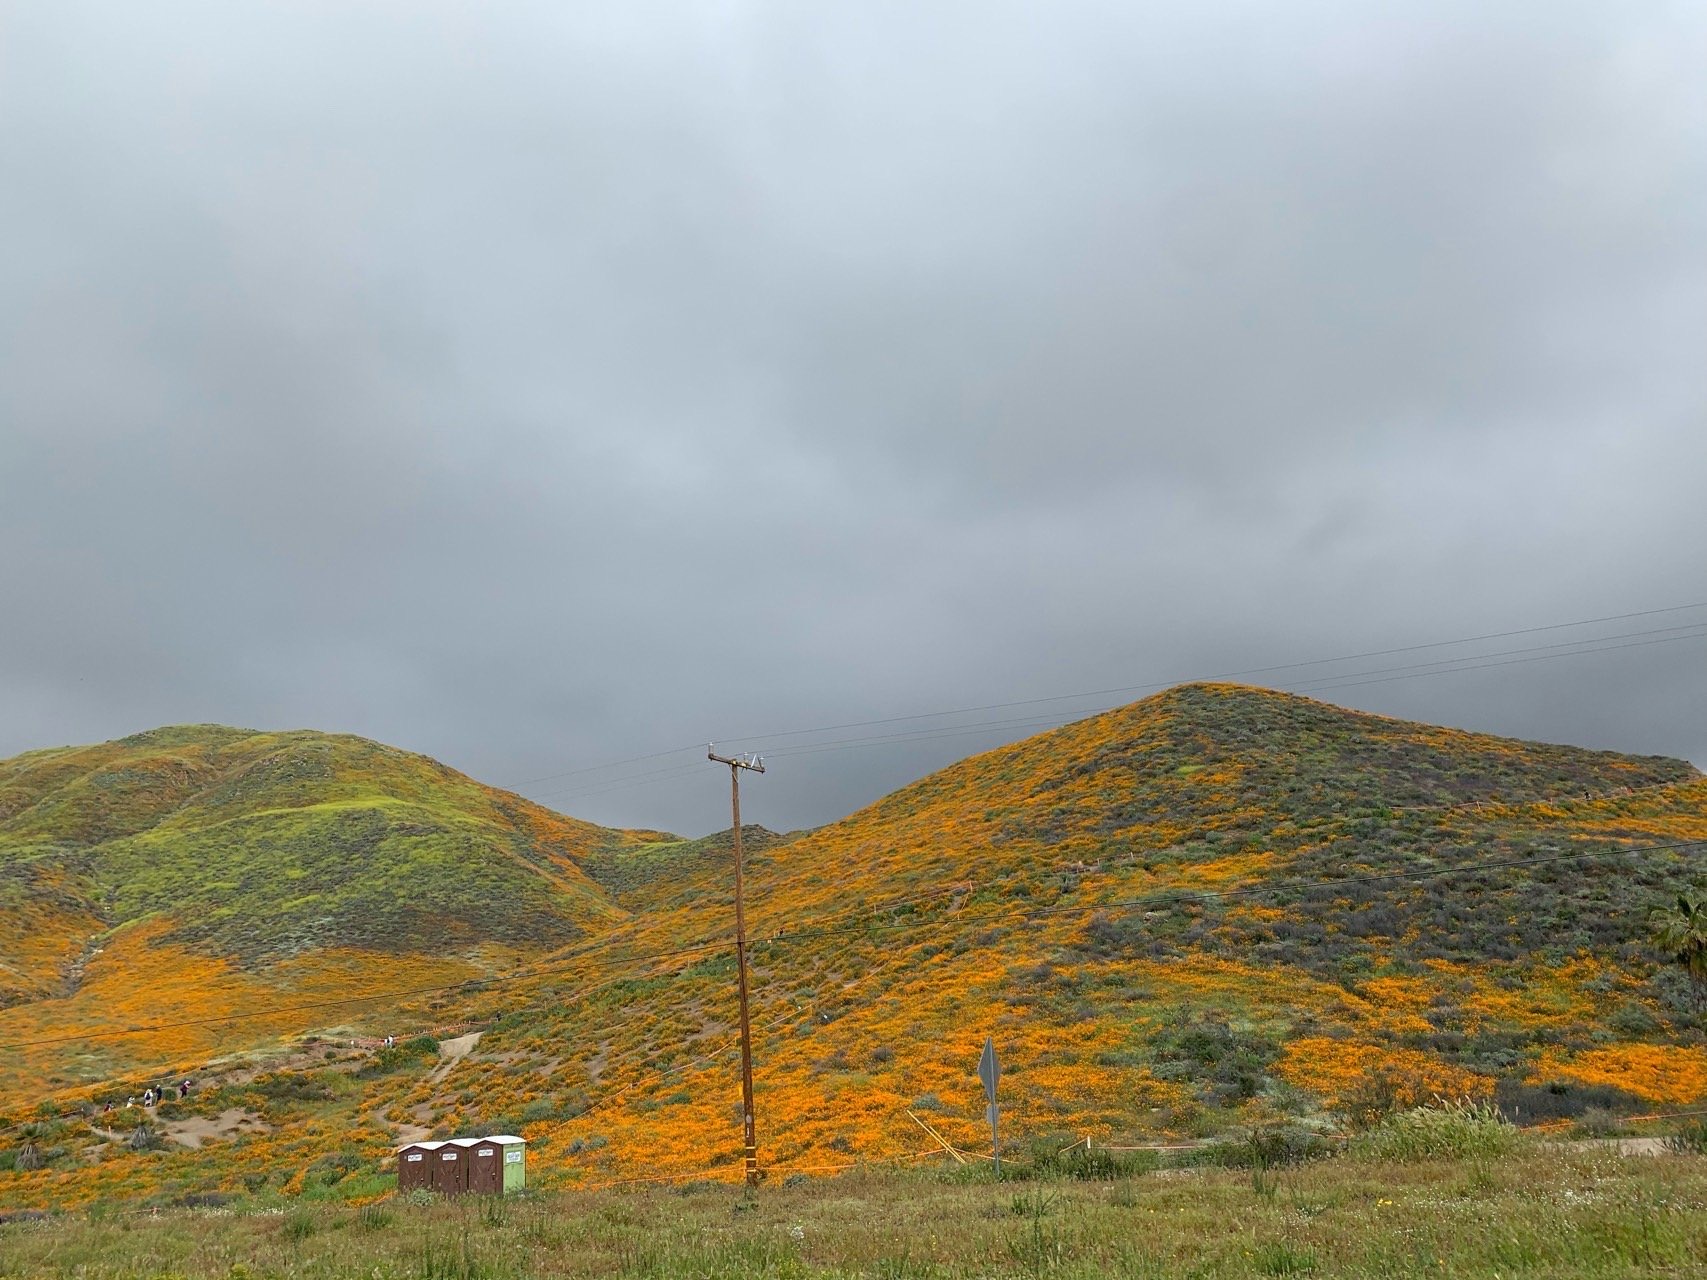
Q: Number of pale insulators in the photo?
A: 3